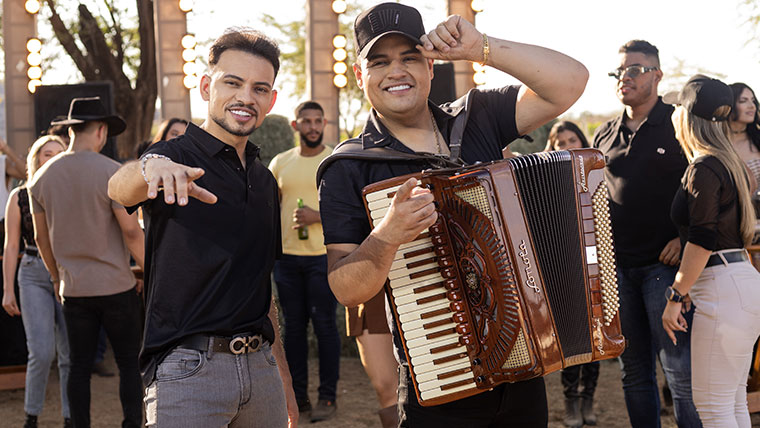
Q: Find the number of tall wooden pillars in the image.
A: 4